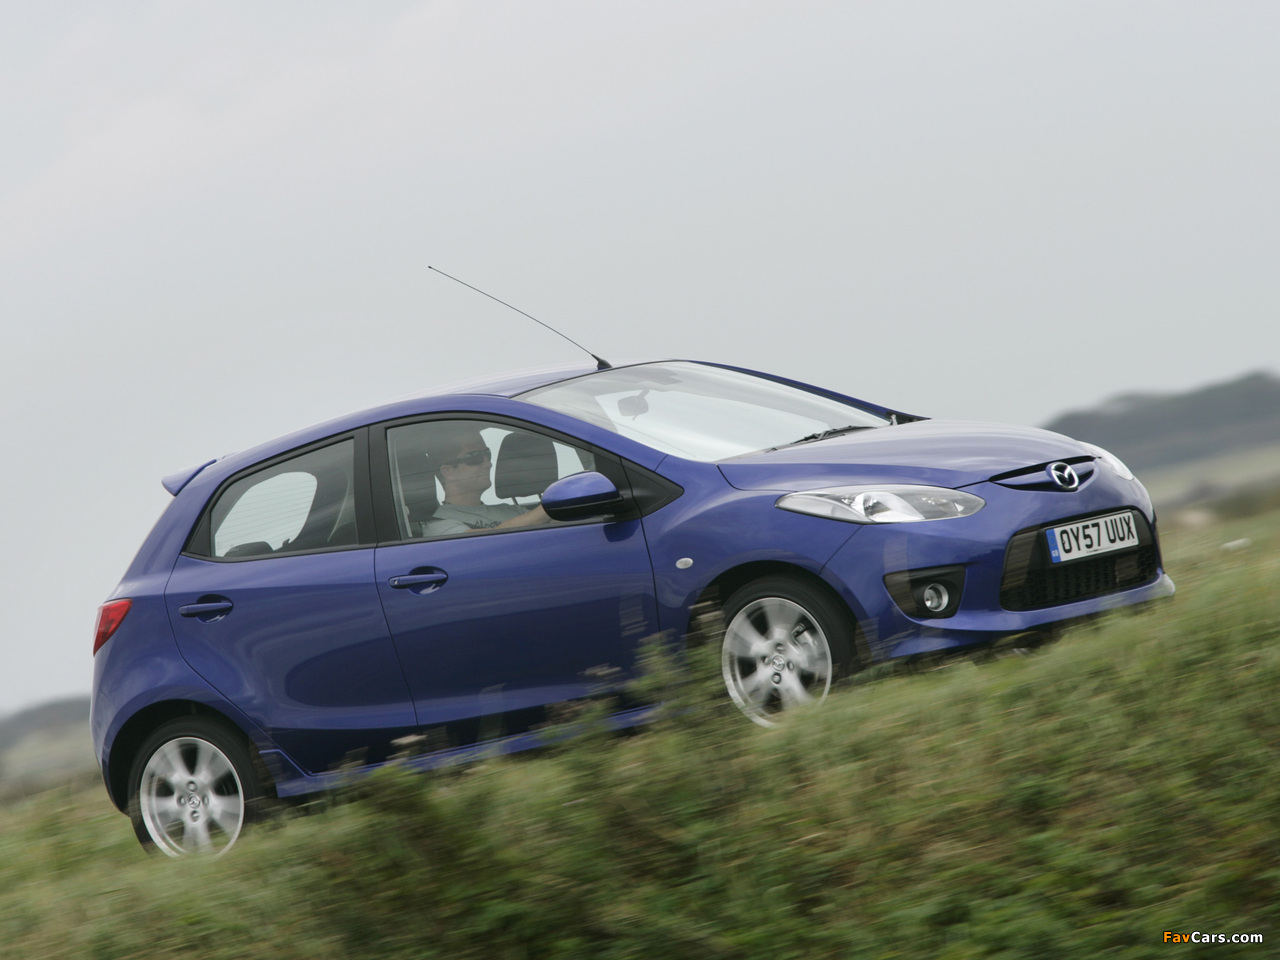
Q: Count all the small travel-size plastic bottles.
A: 0